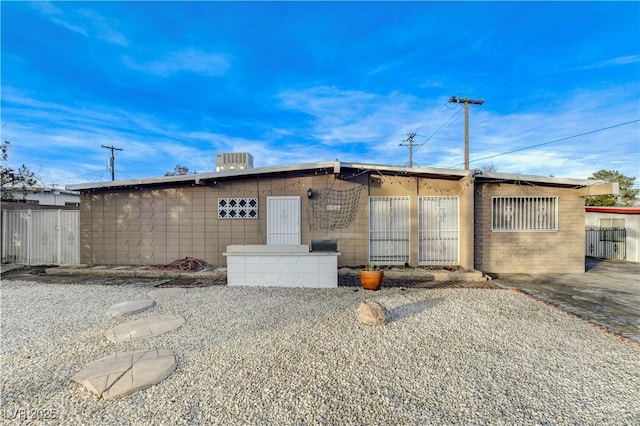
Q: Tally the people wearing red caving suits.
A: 0